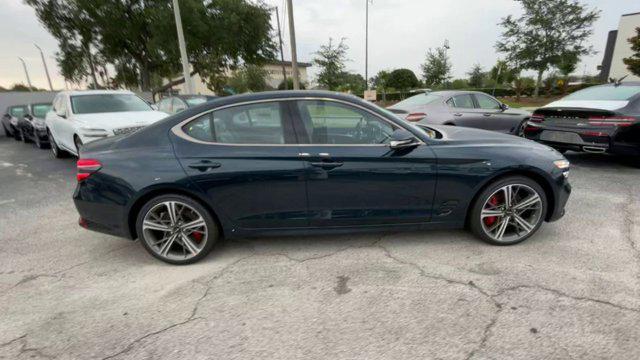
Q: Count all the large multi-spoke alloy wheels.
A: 2